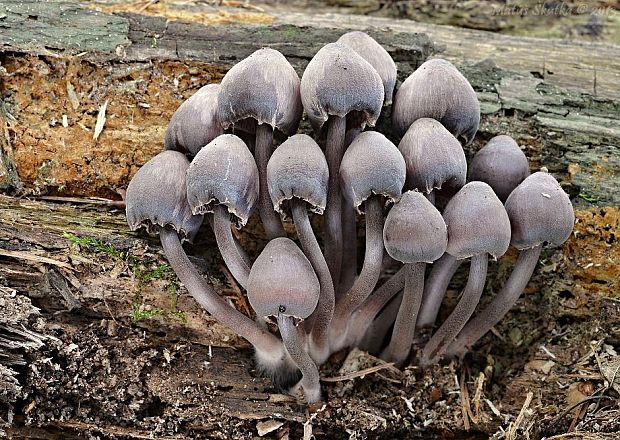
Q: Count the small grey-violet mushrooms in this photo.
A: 15